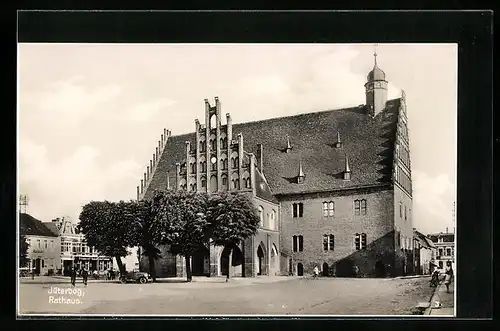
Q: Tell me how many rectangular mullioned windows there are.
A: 6